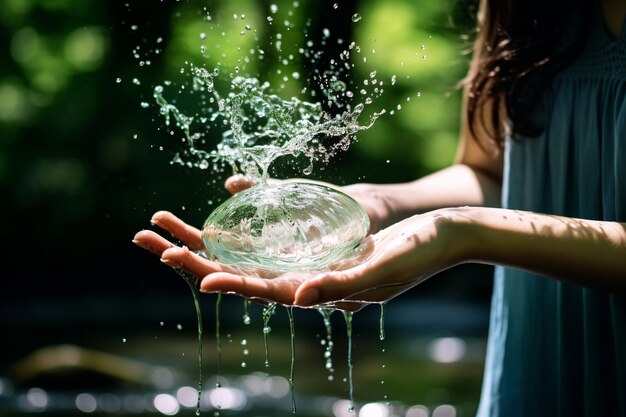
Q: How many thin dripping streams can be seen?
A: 8